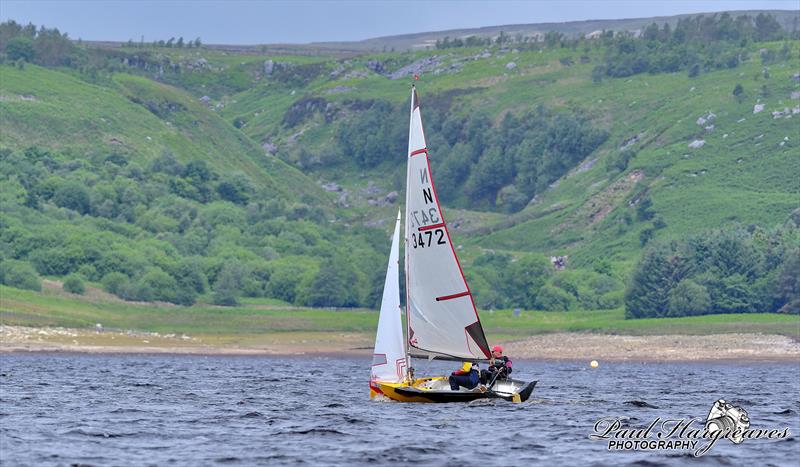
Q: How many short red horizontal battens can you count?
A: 3